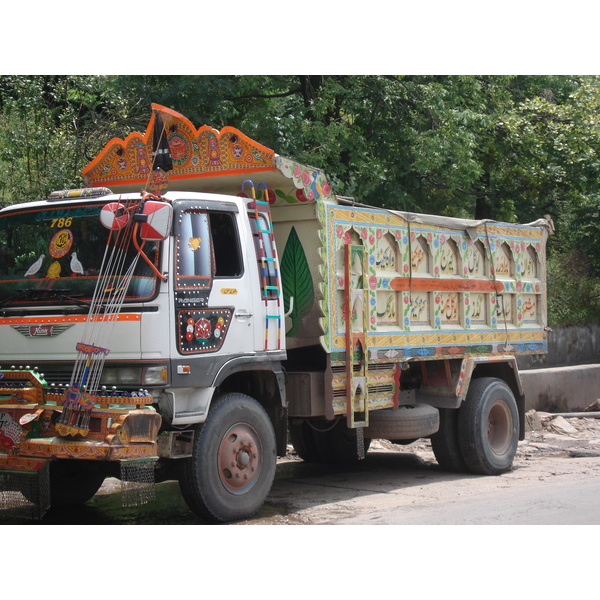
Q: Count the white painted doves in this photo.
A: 2